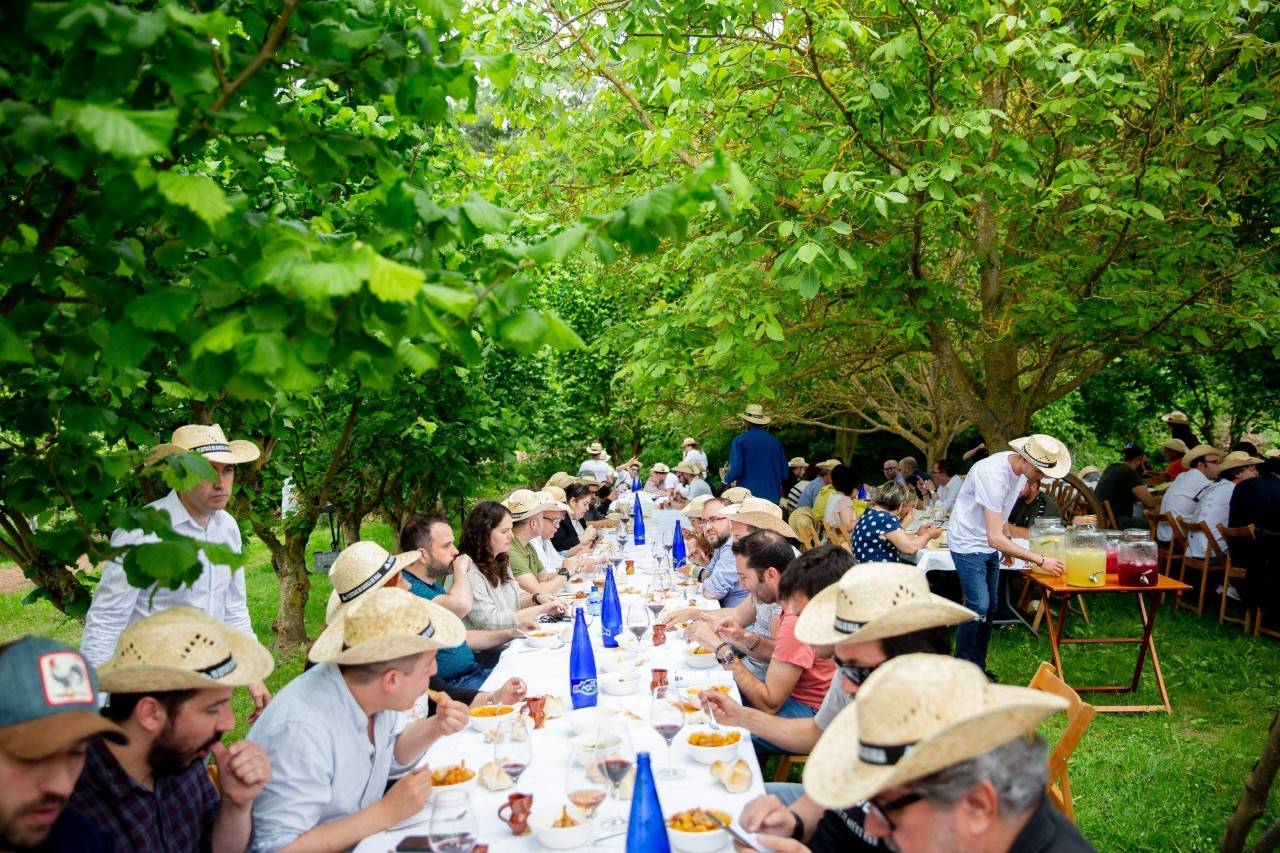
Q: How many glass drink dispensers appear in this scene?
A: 4